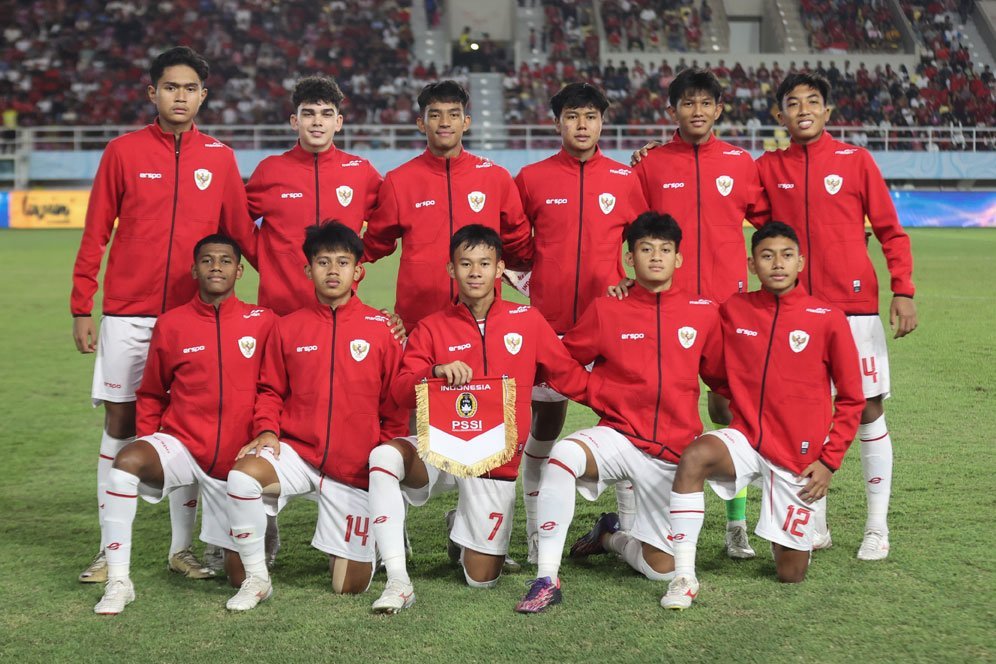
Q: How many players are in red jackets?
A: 11